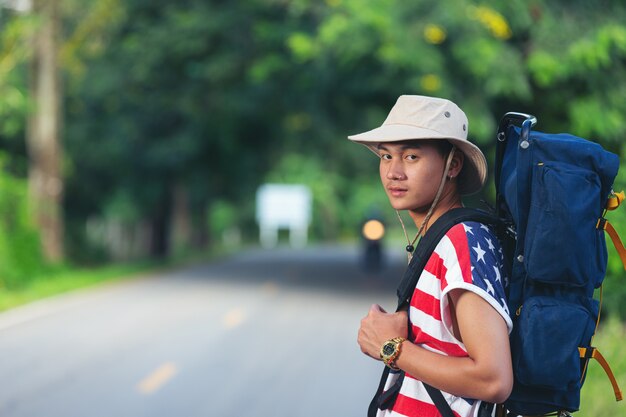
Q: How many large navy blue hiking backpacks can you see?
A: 1